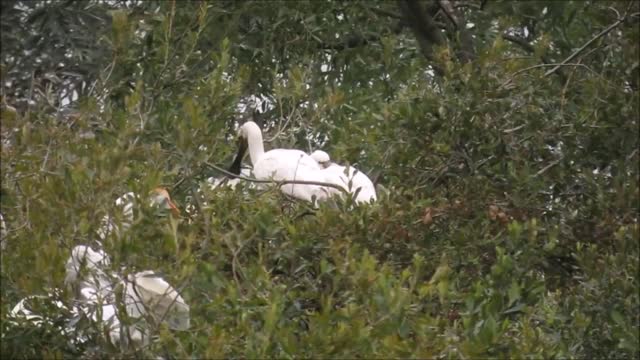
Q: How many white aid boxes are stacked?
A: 0